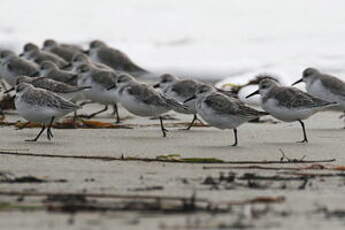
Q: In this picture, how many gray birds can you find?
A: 14